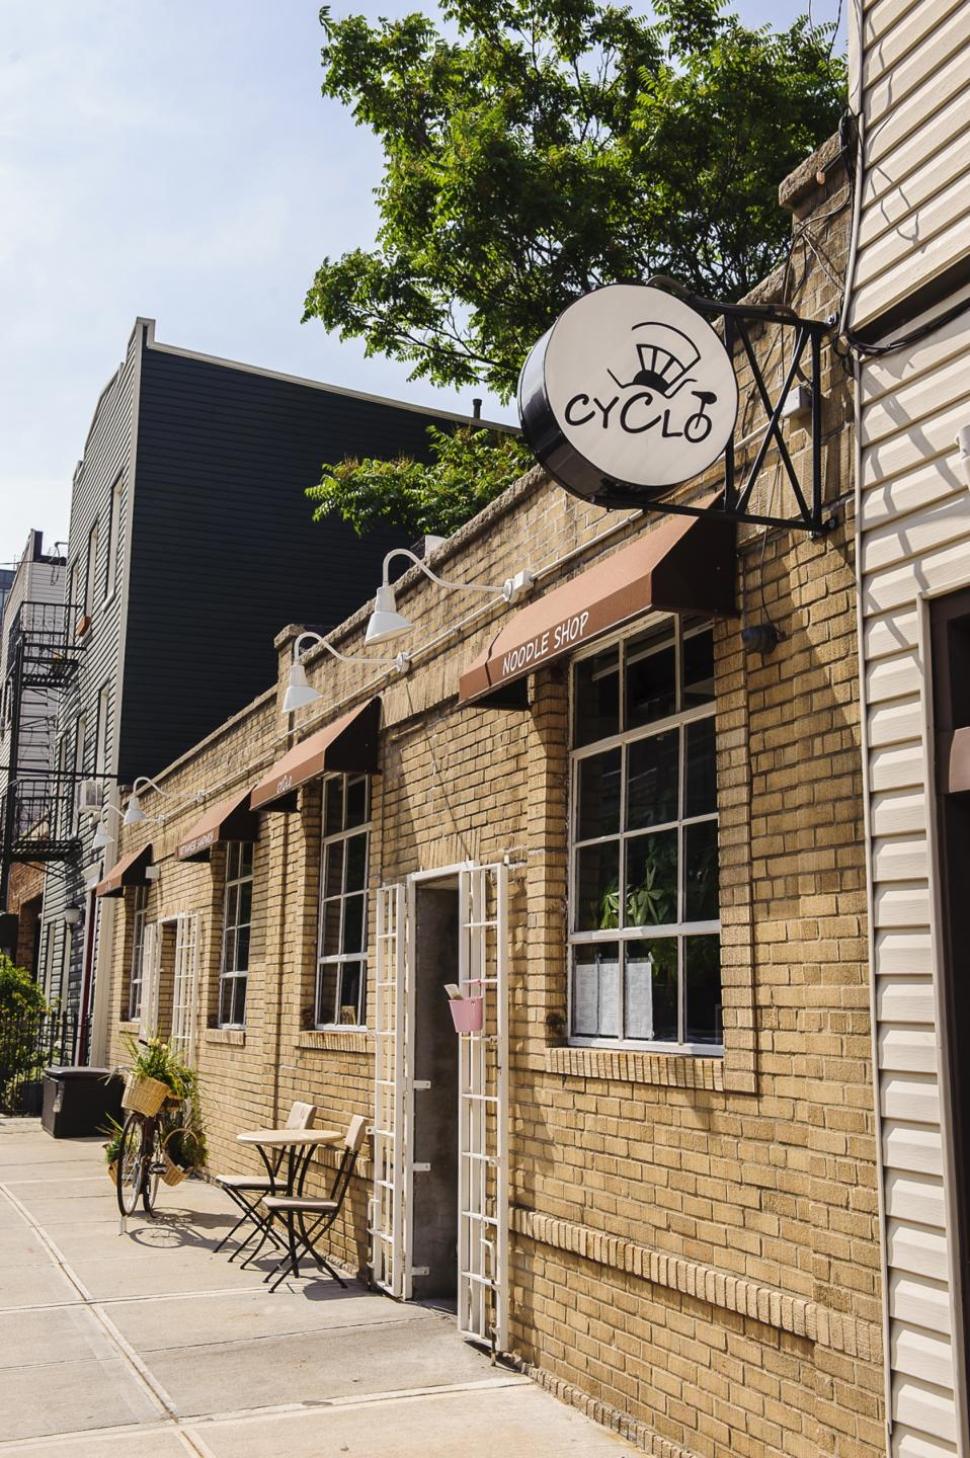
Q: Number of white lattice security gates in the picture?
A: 4